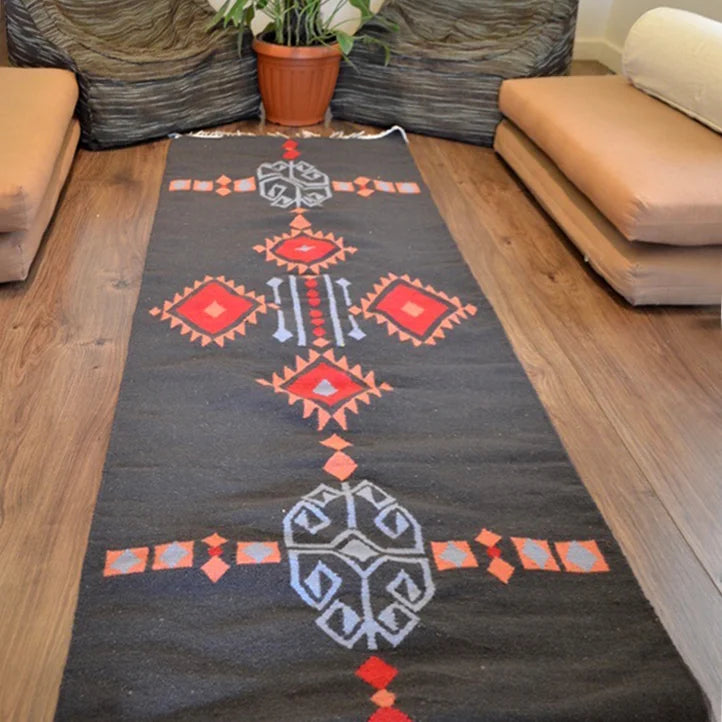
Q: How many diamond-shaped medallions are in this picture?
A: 4